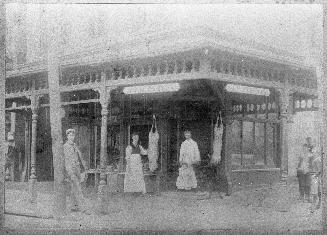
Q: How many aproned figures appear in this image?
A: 2